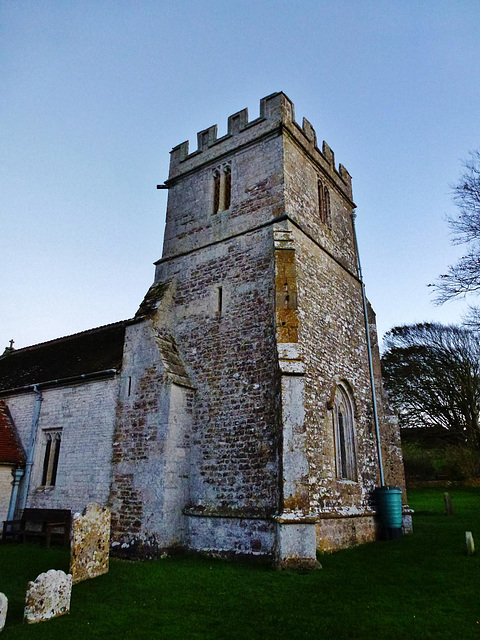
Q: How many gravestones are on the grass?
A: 5